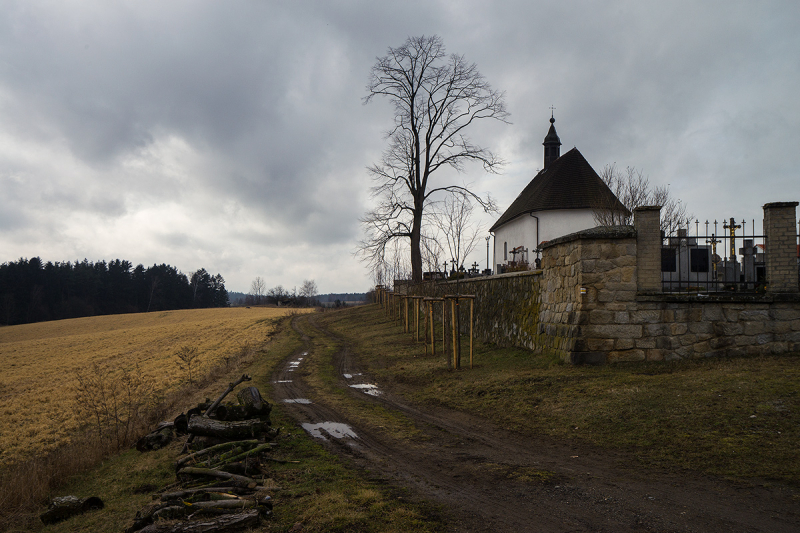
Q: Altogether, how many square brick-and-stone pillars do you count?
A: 2